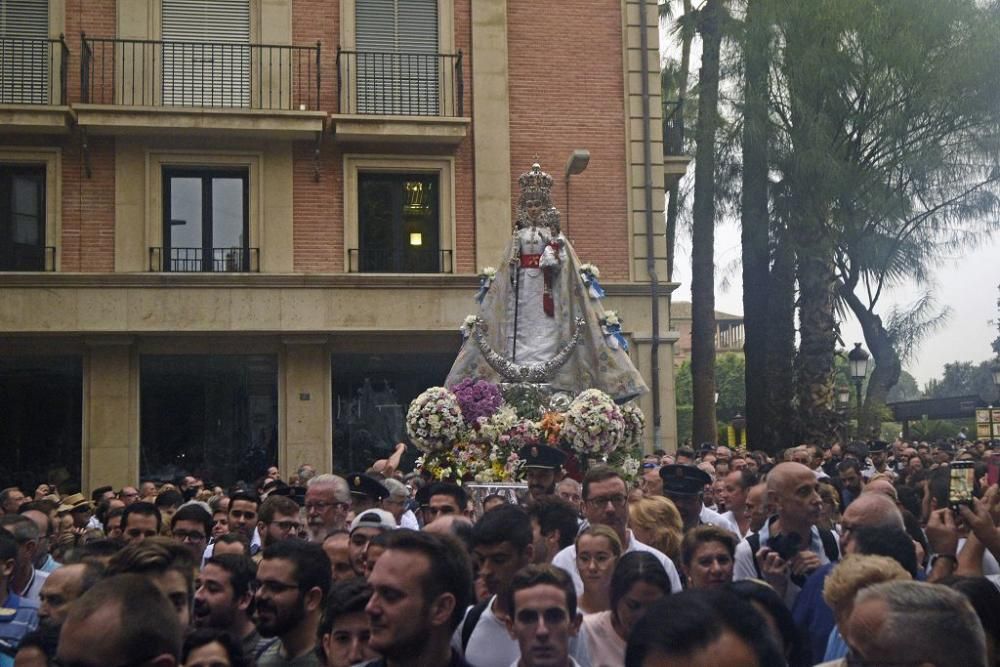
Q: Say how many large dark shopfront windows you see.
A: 3